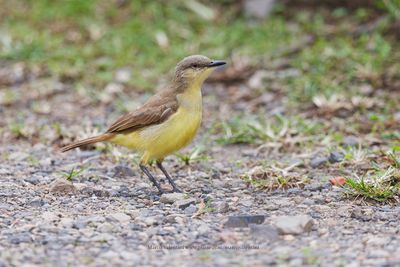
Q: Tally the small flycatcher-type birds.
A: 1